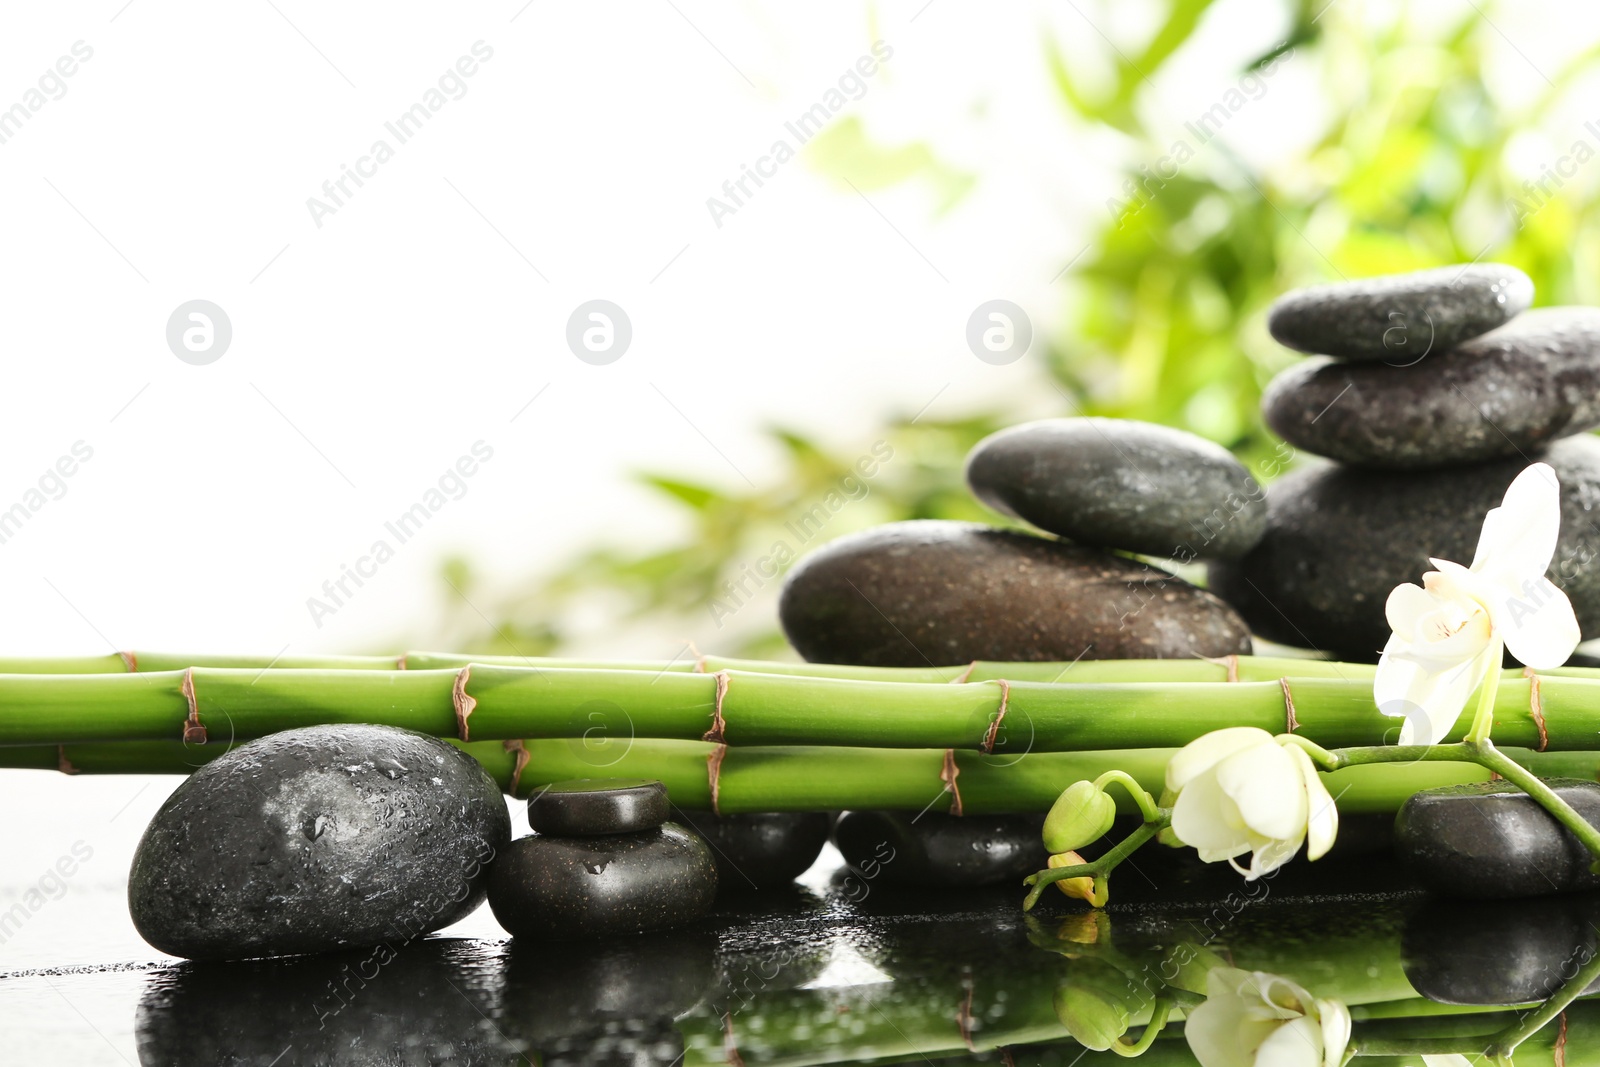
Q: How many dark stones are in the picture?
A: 11